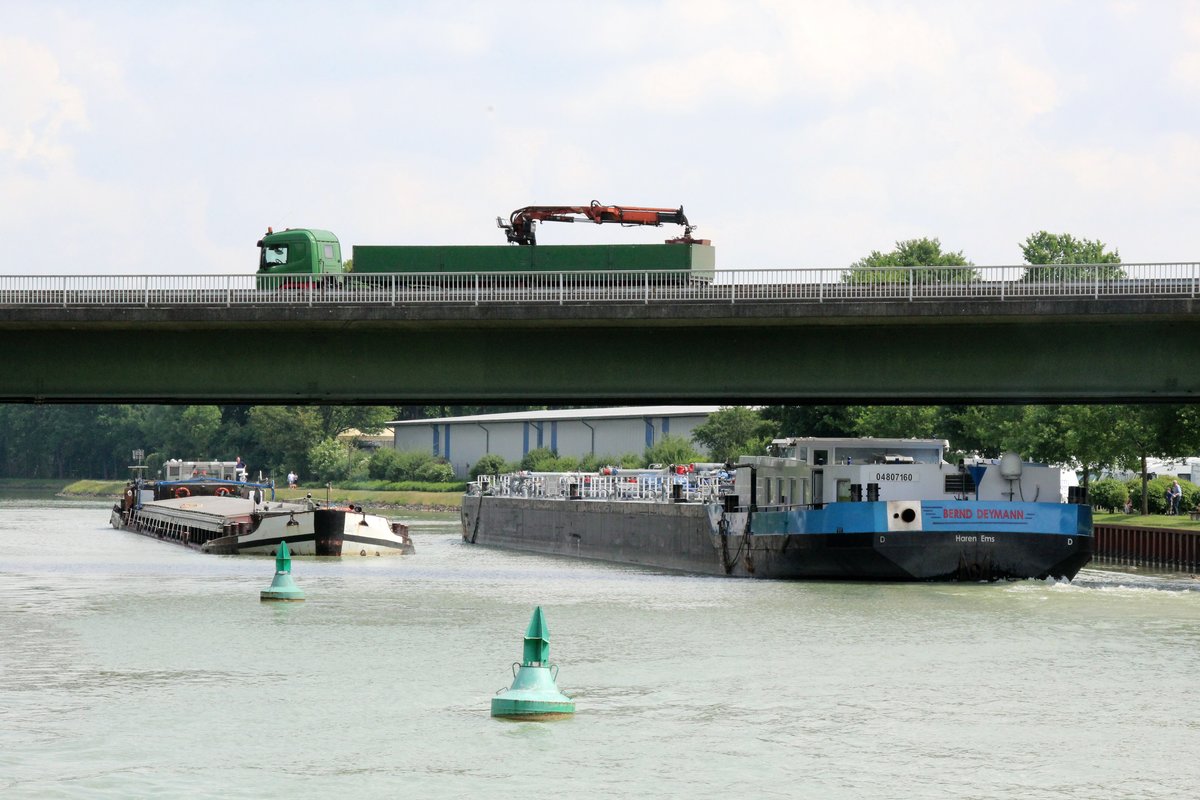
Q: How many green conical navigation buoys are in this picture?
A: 2